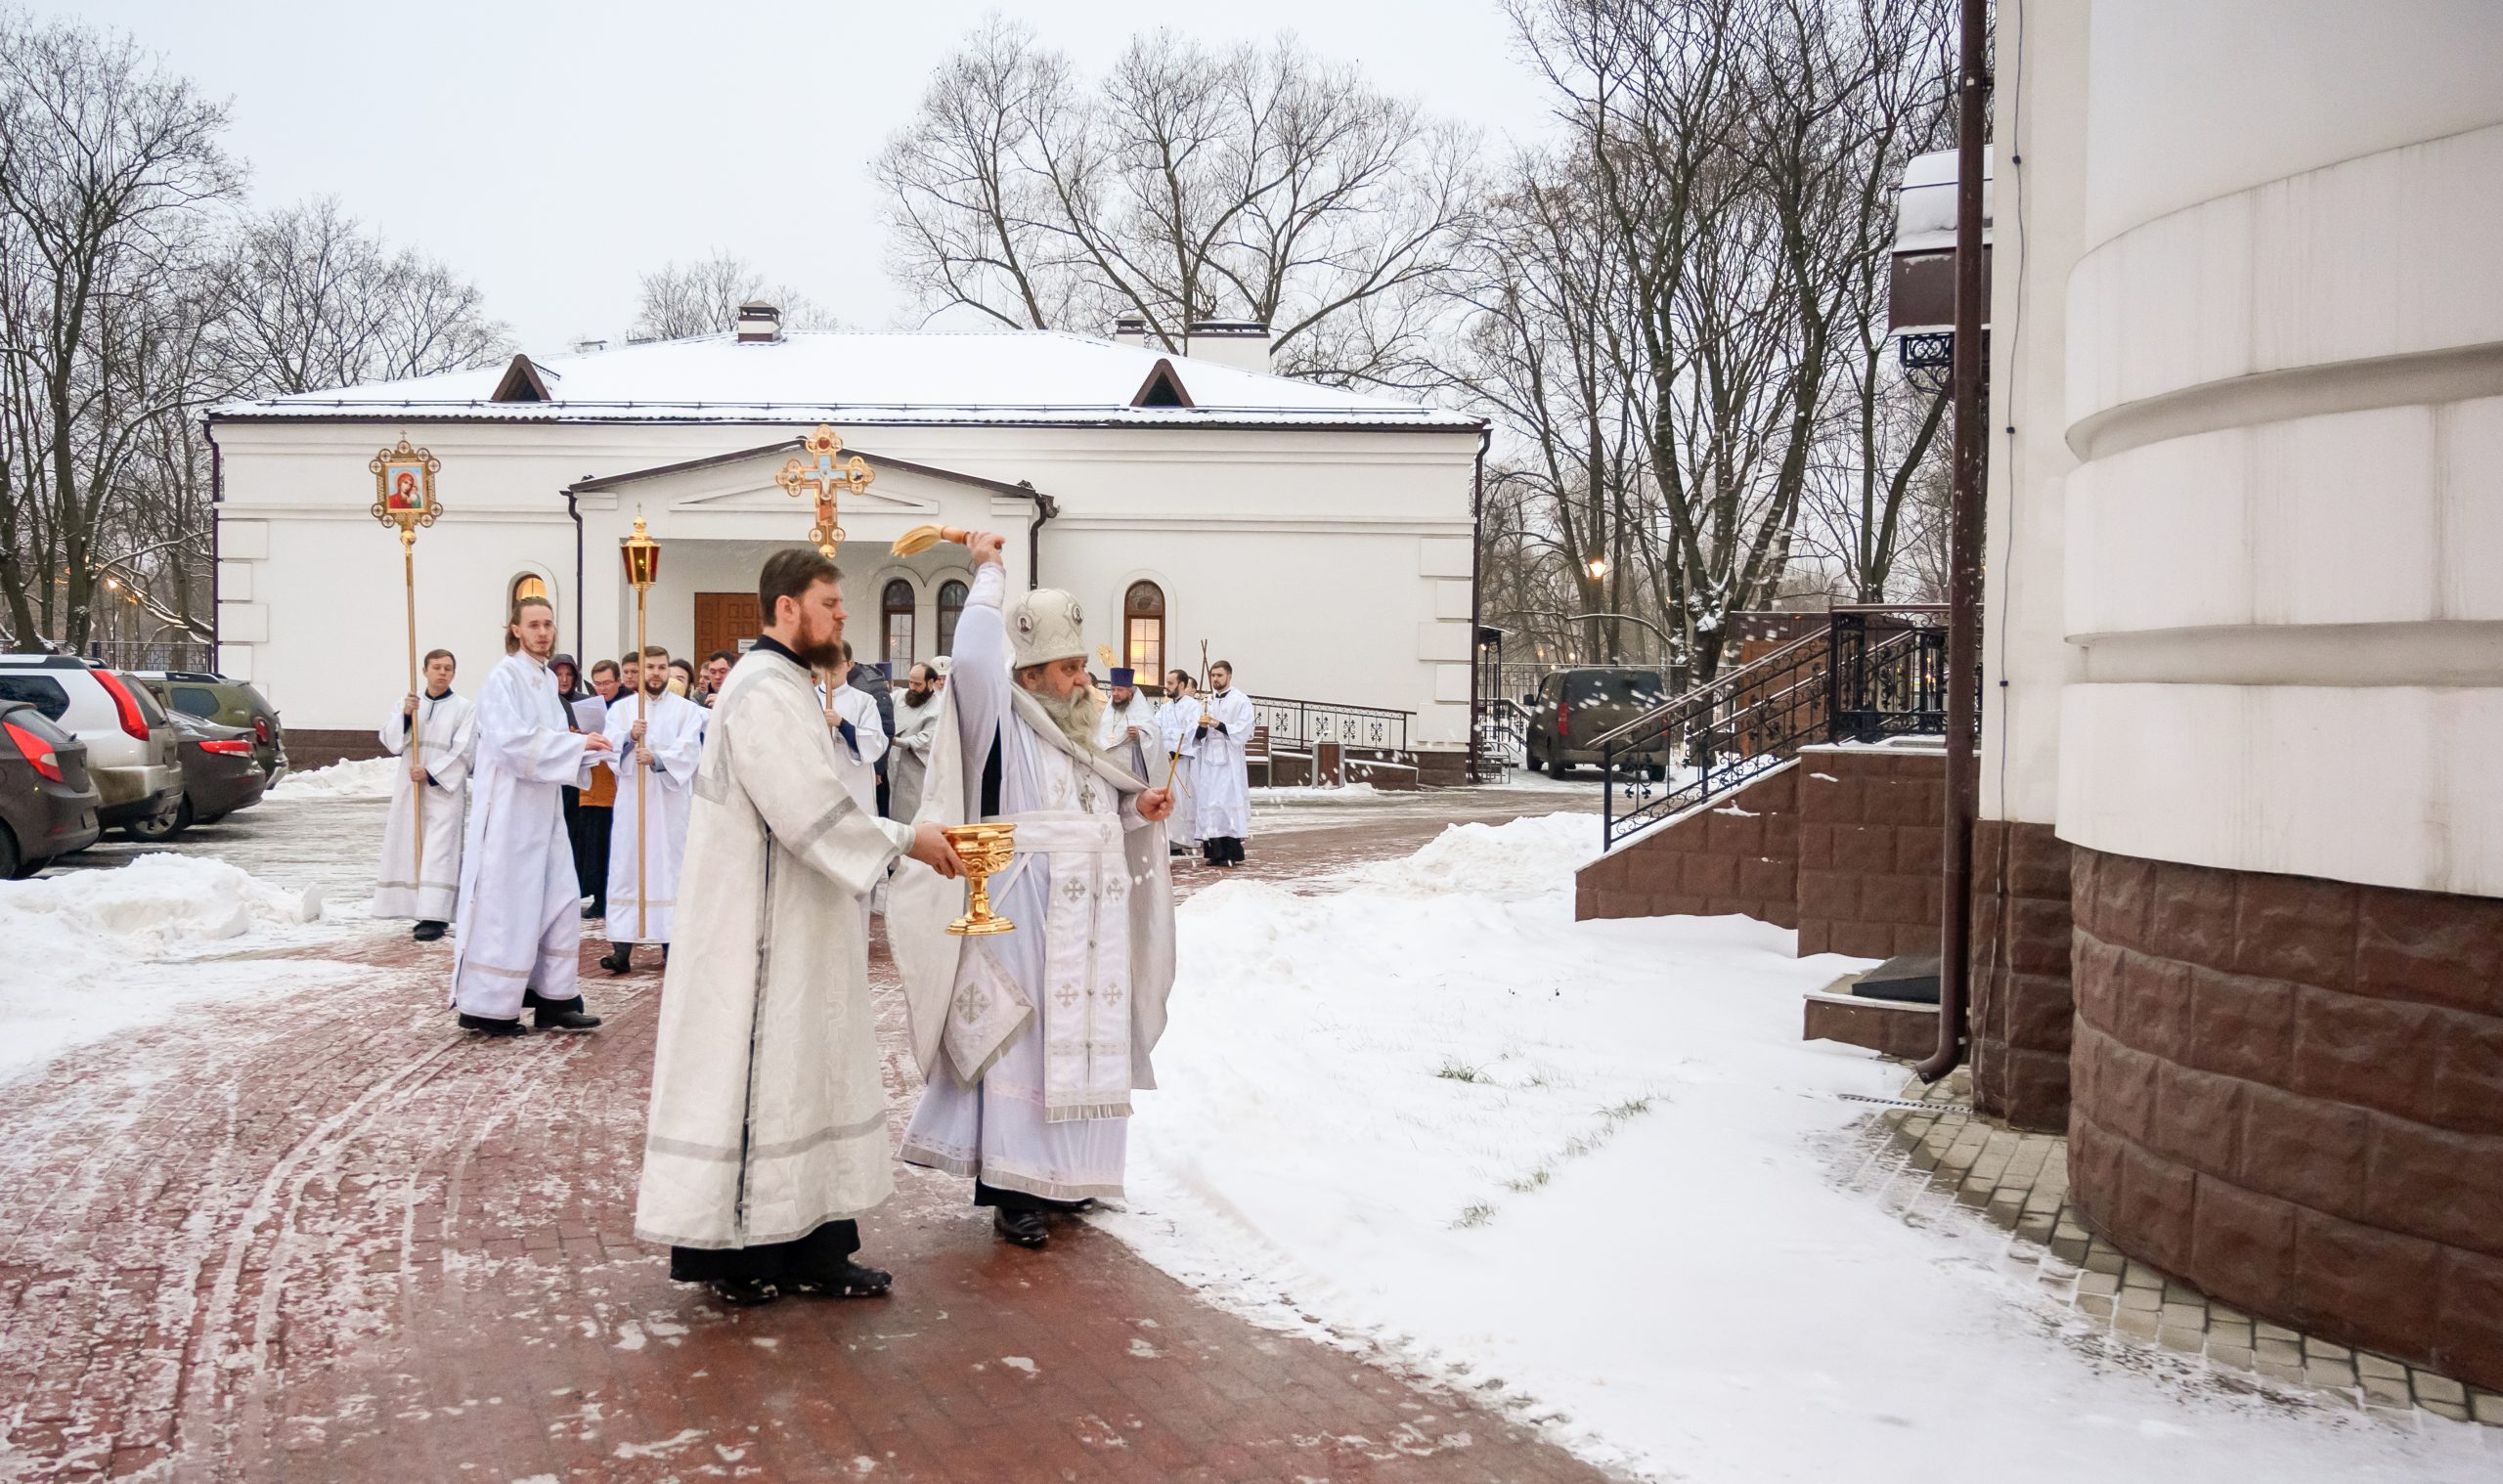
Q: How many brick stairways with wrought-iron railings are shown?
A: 1